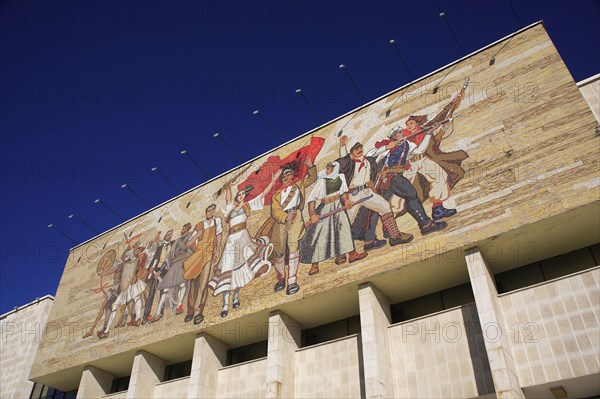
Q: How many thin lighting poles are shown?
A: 13